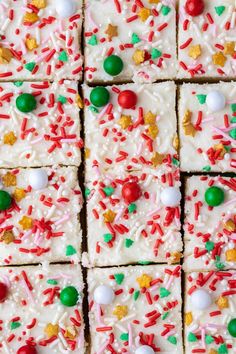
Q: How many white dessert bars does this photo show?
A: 12